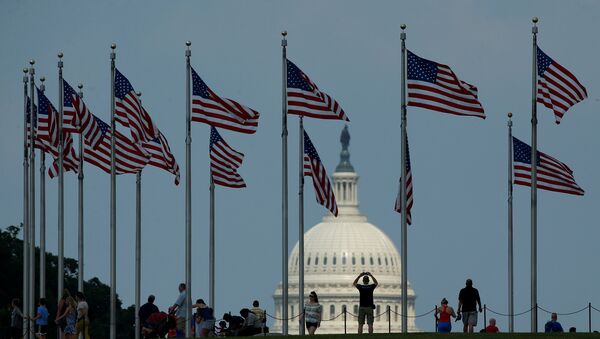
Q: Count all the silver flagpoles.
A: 14